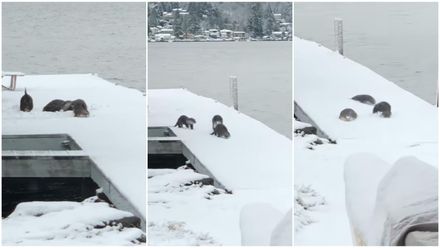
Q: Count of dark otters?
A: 9